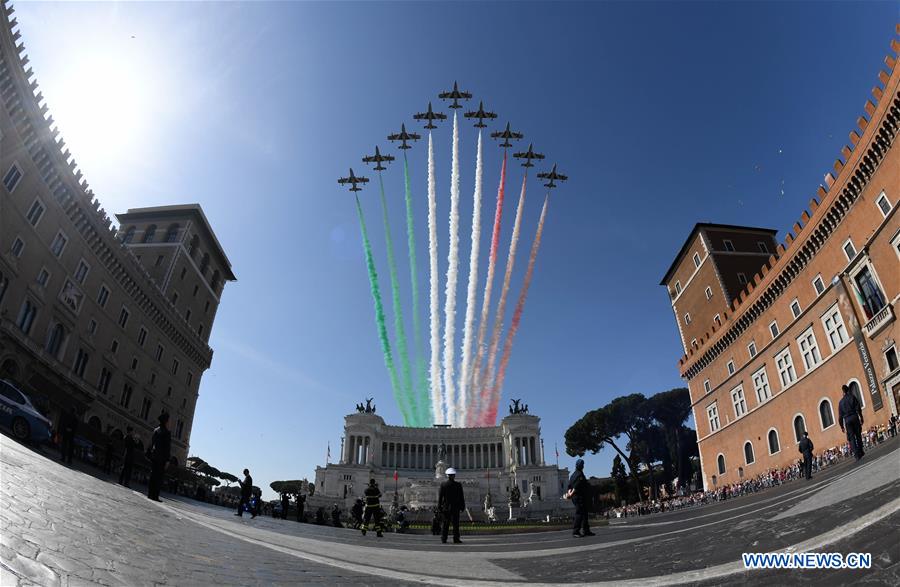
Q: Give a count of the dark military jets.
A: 9